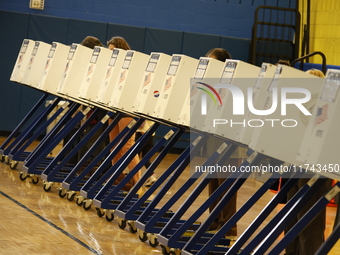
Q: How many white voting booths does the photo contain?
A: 14